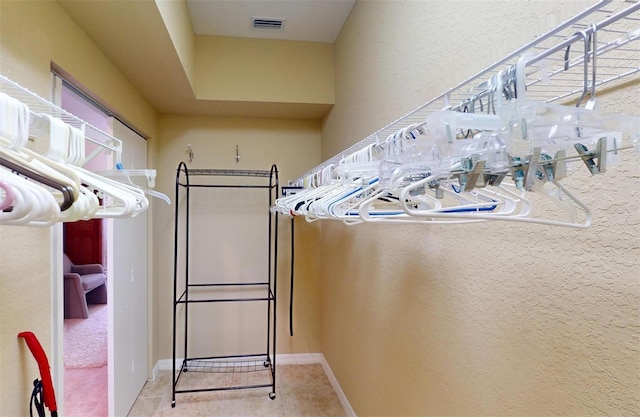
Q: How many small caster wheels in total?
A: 4